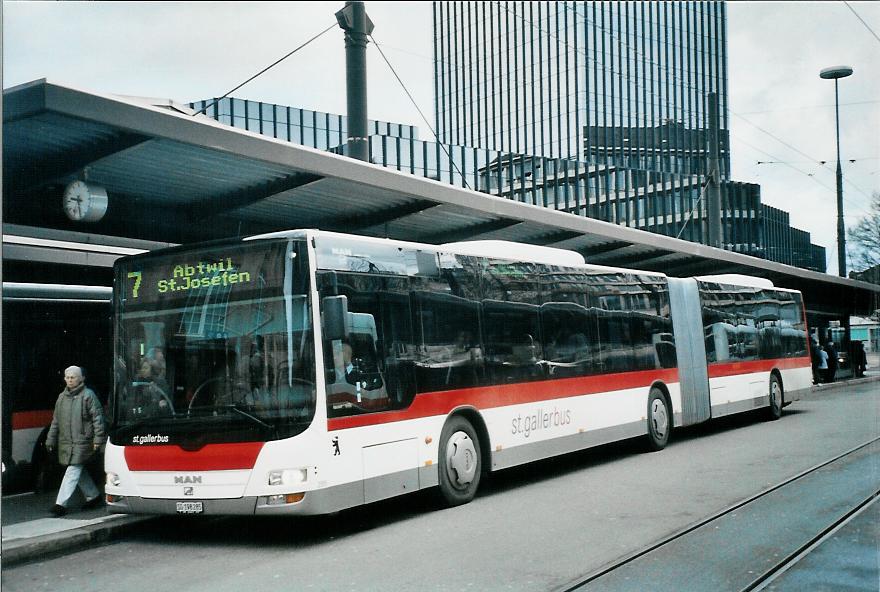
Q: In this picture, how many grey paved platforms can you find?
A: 1